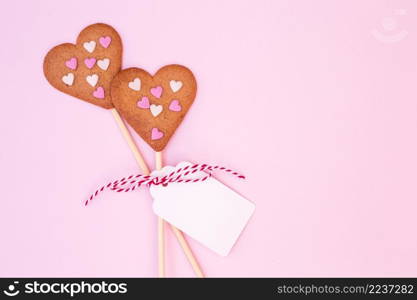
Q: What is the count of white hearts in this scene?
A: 7